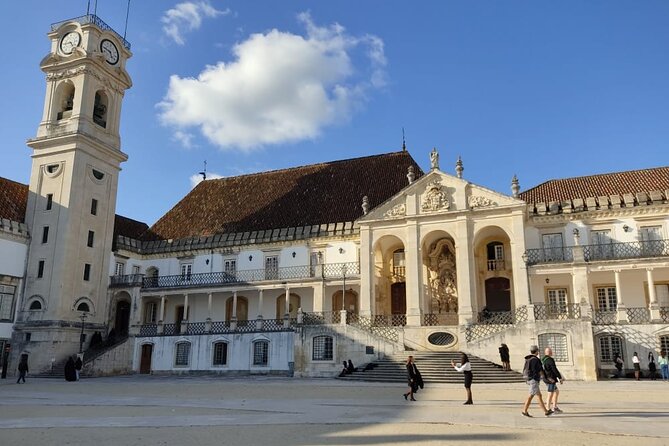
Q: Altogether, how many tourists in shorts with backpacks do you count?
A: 2